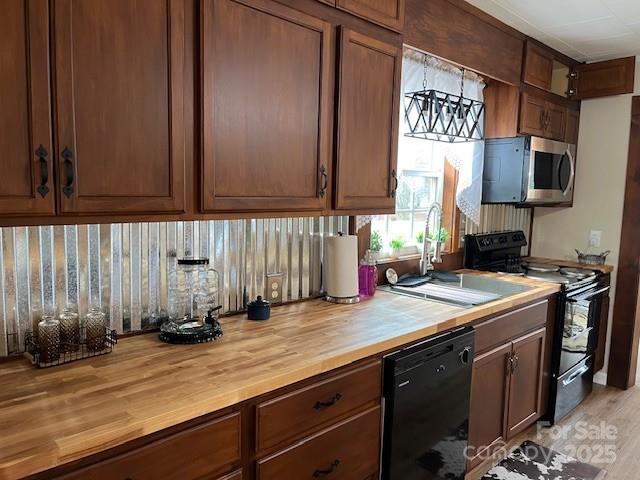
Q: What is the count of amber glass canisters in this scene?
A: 3